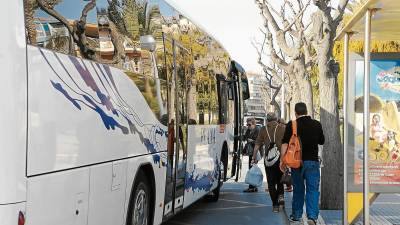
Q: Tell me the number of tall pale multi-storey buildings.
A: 1